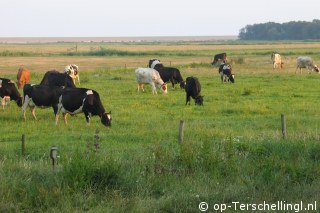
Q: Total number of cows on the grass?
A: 14